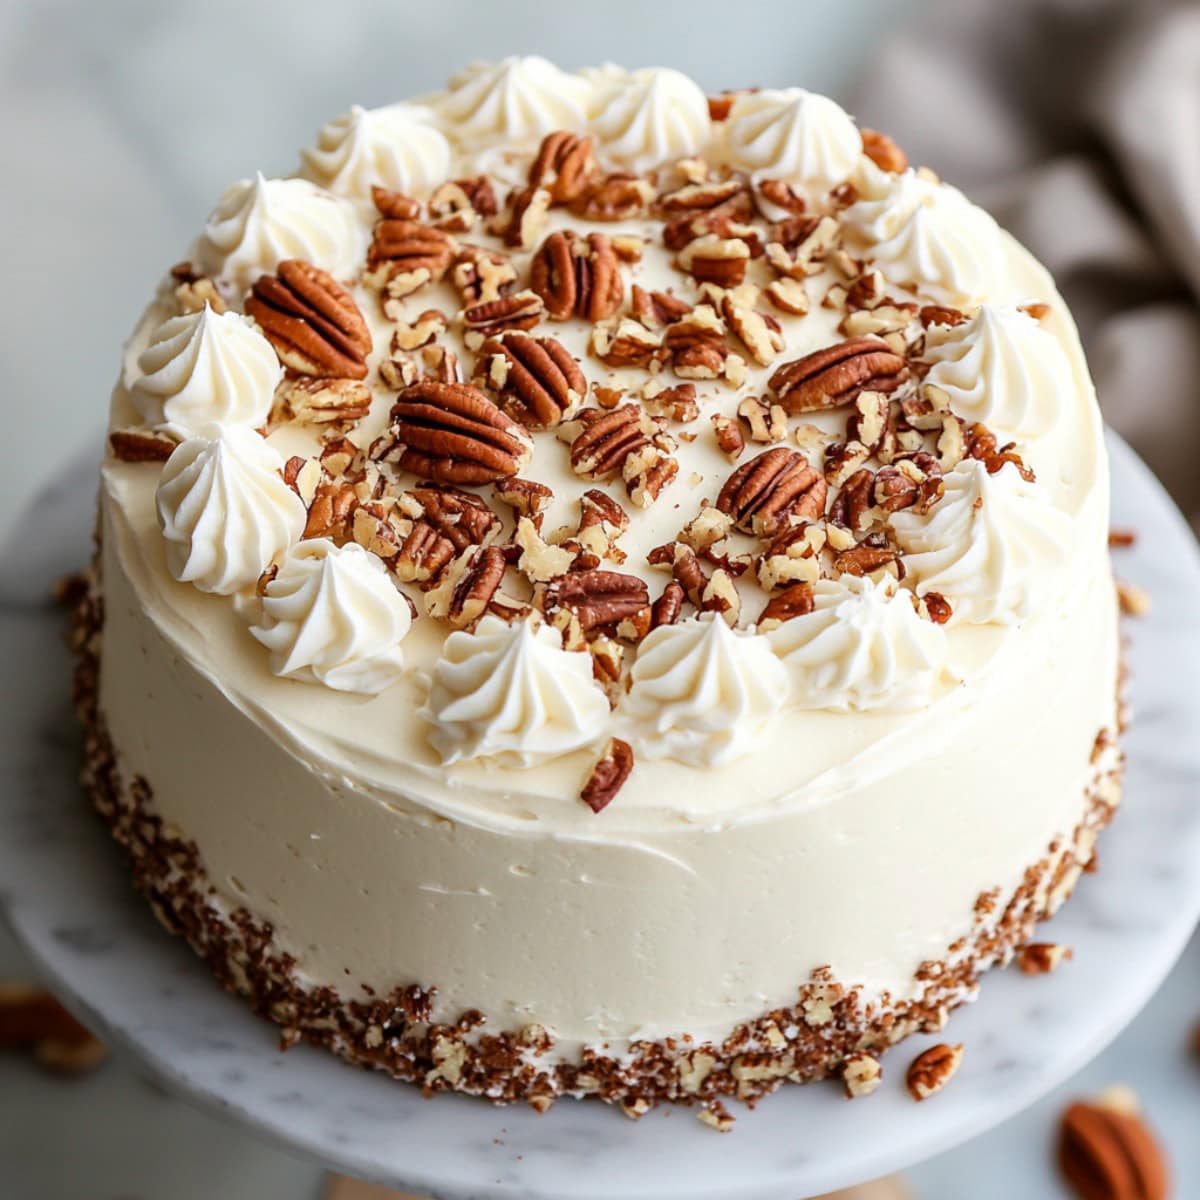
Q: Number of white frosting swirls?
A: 14